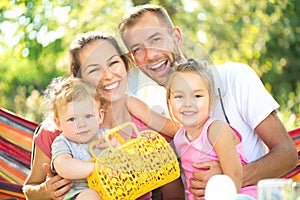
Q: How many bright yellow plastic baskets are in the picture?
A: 1